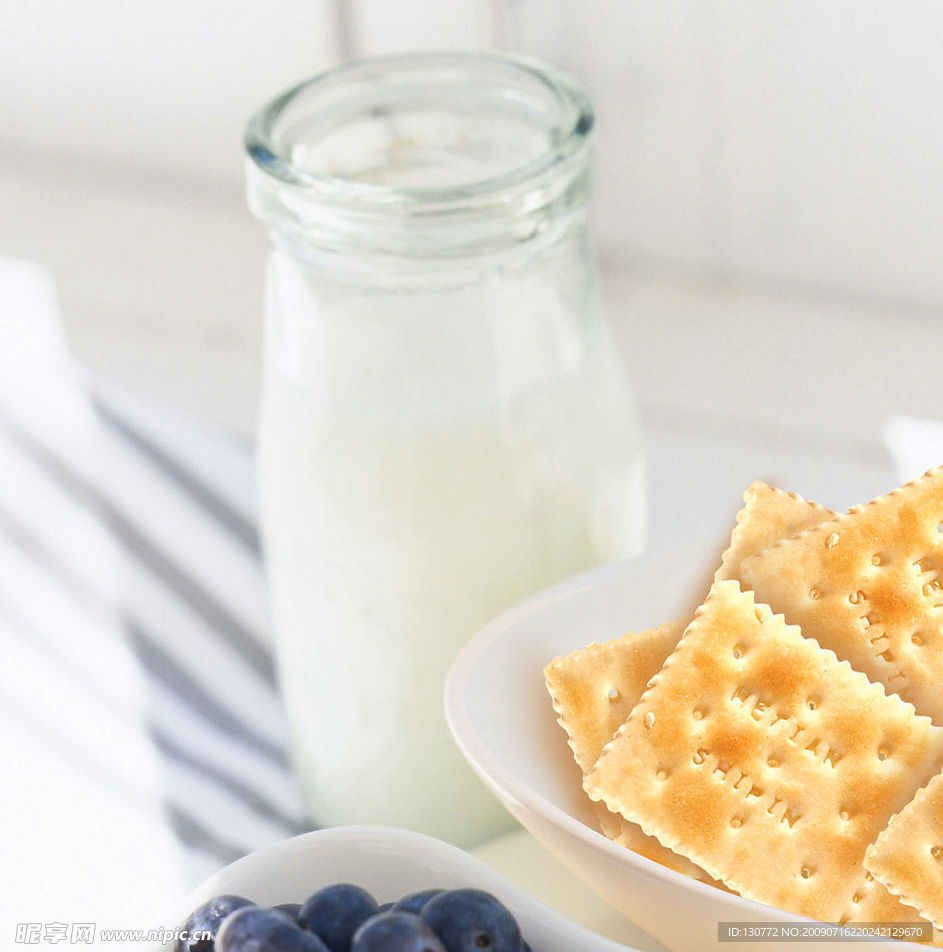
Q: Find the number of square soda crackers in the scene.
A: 5